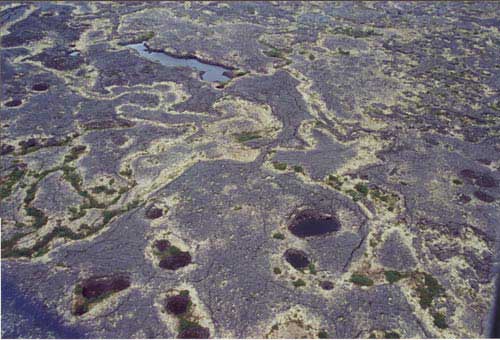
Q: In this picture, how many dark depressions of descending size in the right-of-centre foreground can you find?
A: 3